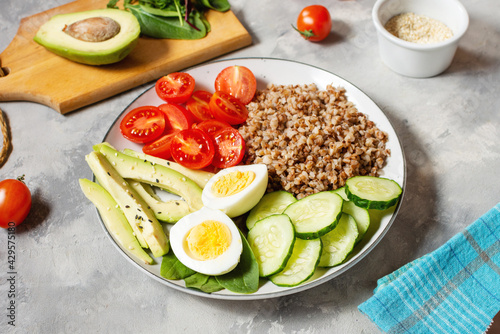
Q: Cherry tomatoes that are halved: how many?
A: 10